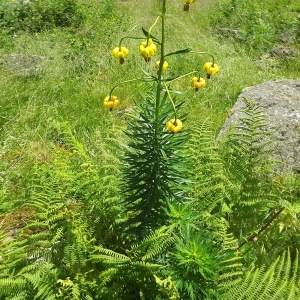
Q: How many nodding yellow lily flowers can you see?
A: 8